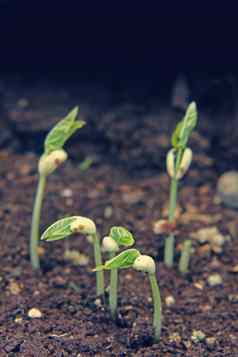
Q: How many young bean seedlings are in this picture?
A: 5